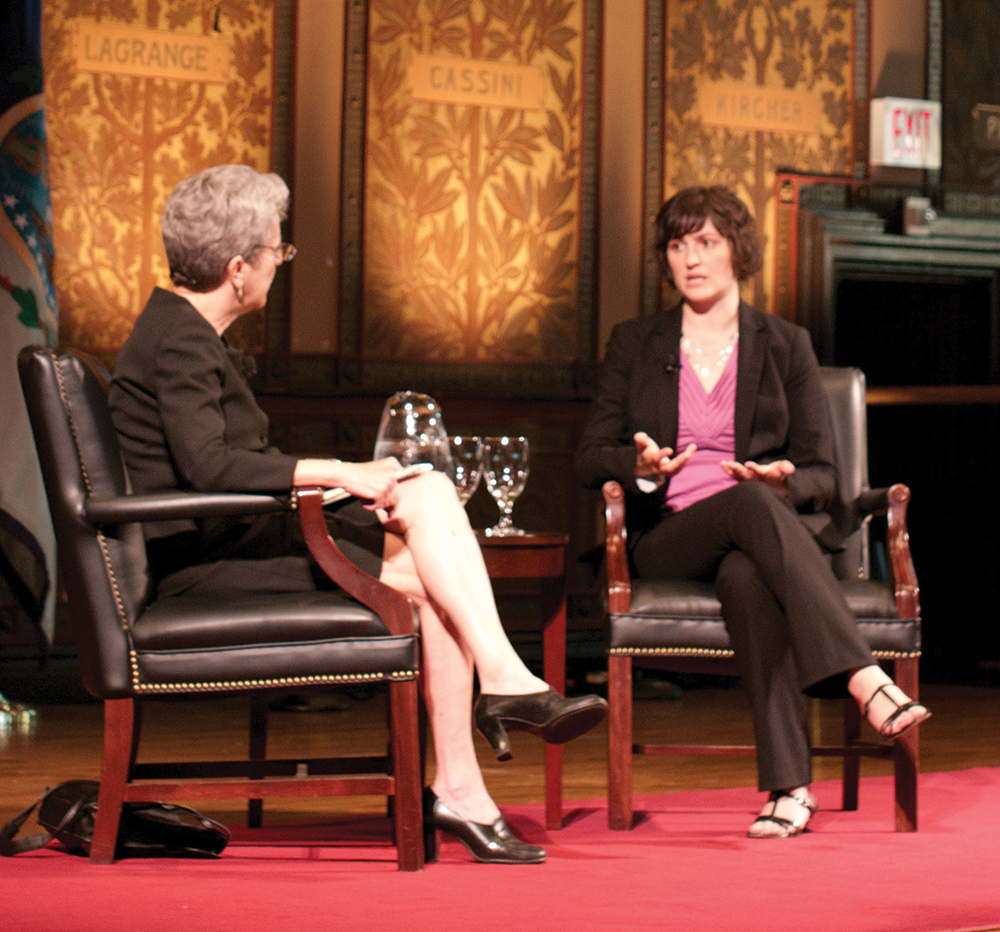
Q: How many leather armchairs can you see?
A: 2